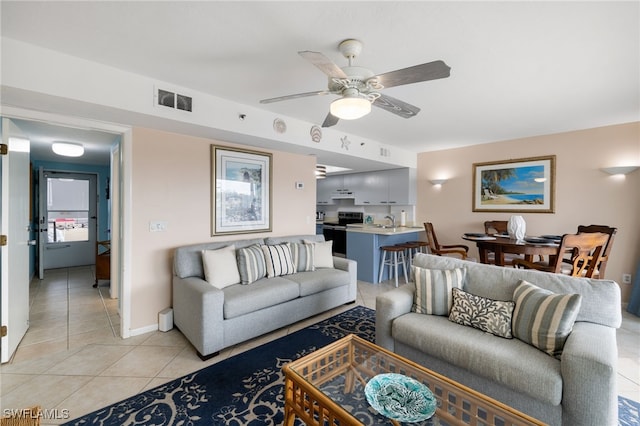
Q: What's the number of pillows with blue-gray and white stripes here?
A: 4